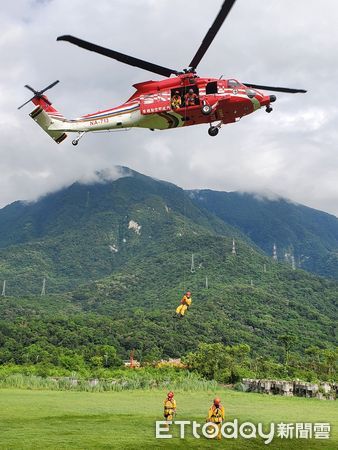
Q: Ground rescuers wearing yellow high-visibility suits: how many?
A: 2